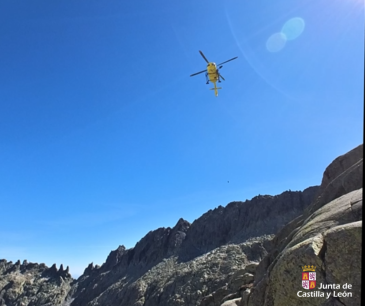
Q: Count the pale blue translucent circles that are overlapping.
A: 2